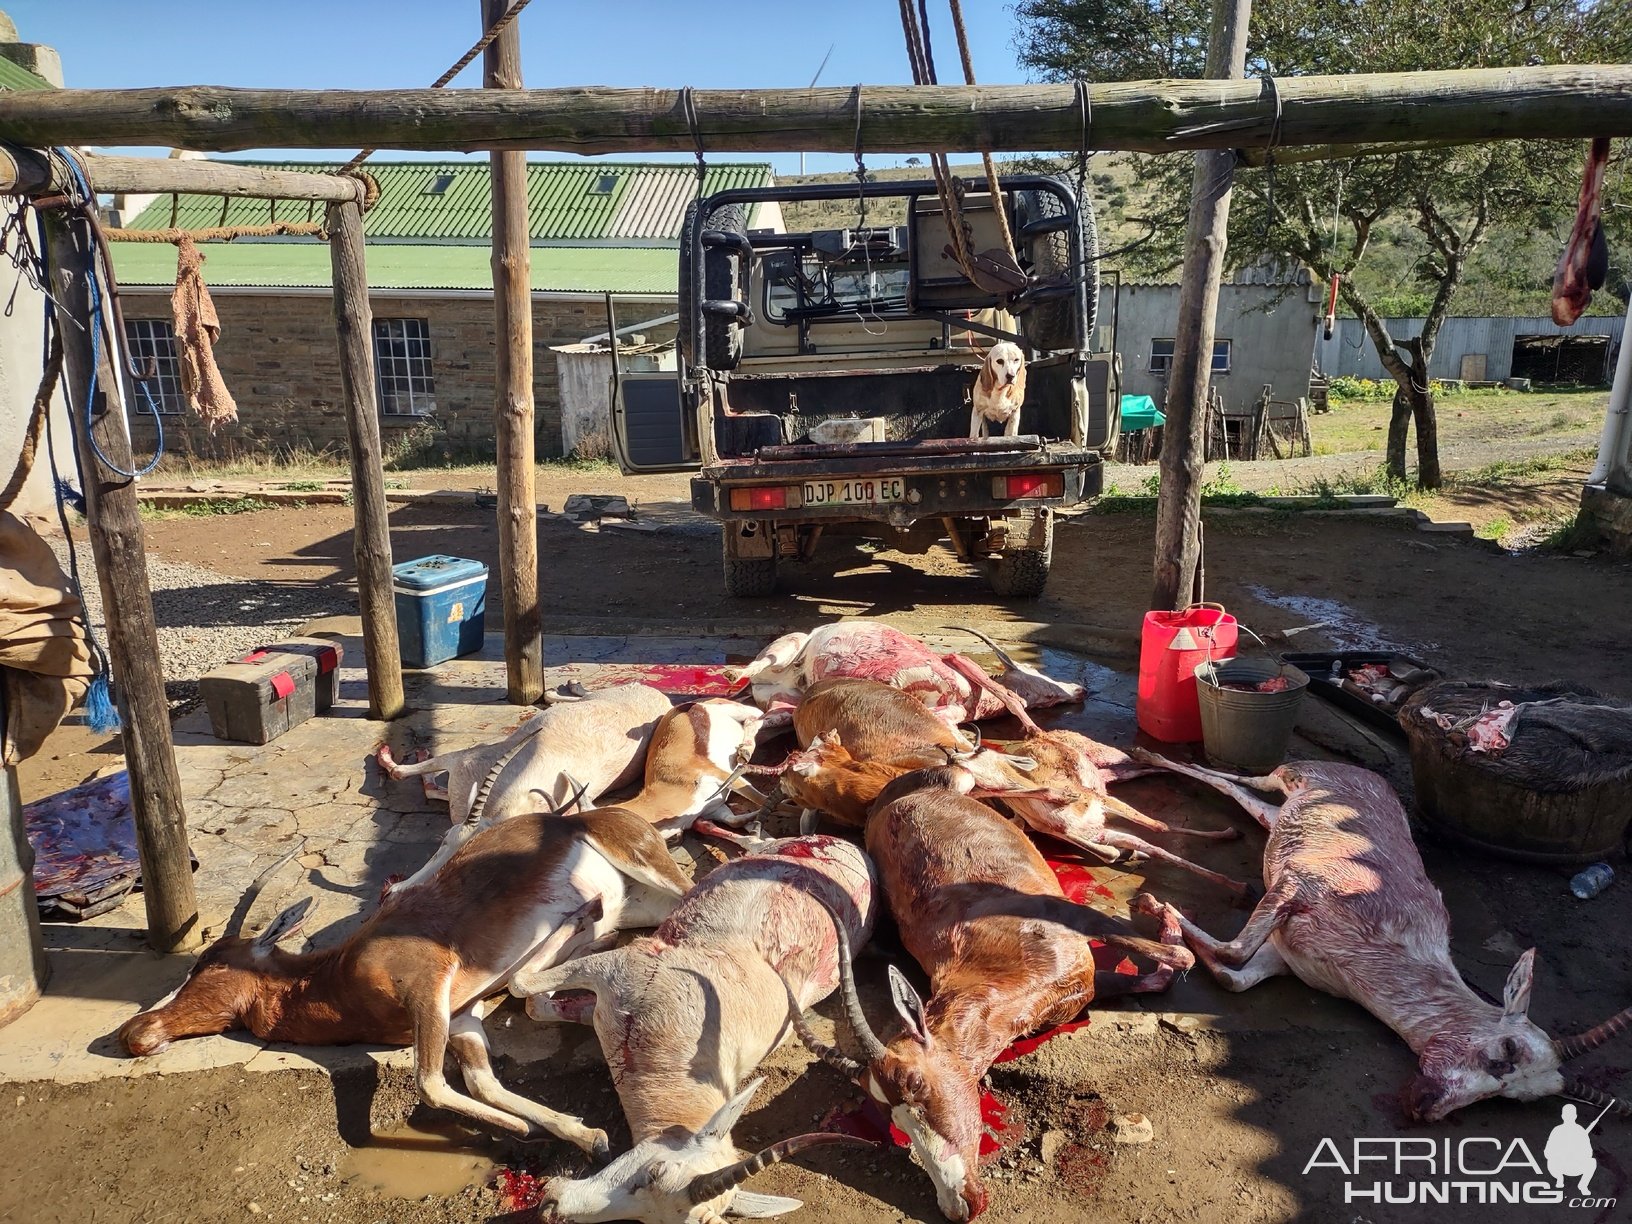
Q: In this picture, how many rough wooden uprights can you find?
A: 4